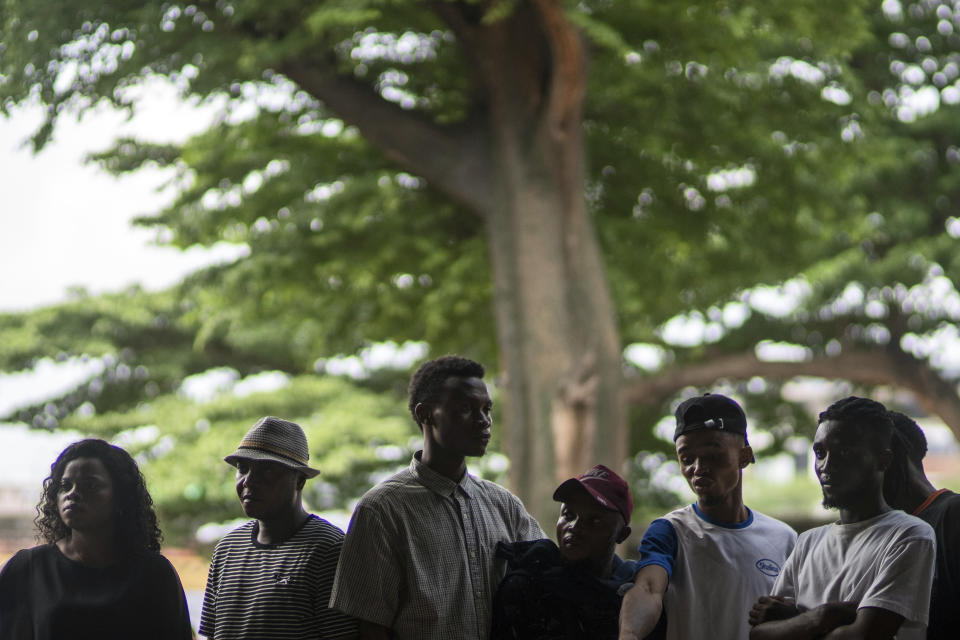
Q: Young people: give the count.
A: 7